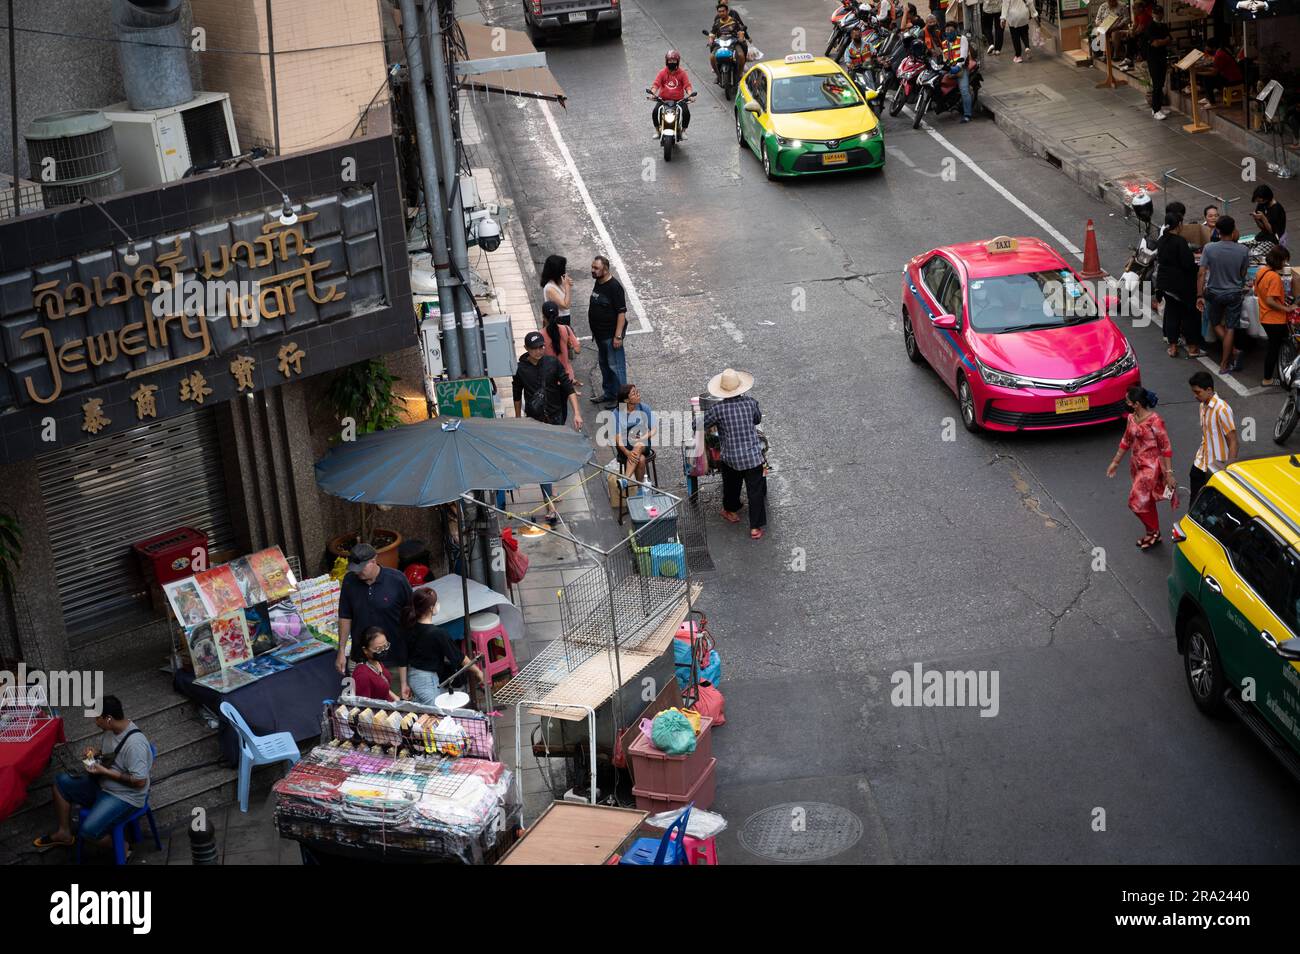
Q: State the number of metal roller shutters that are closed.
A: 1